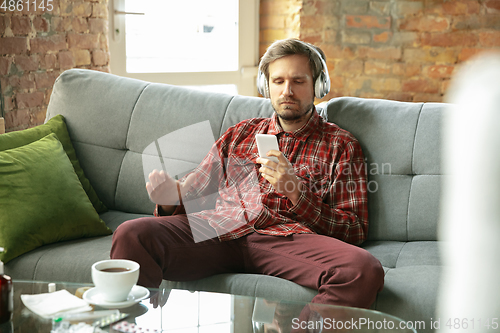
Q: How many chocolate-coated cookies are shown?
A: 0